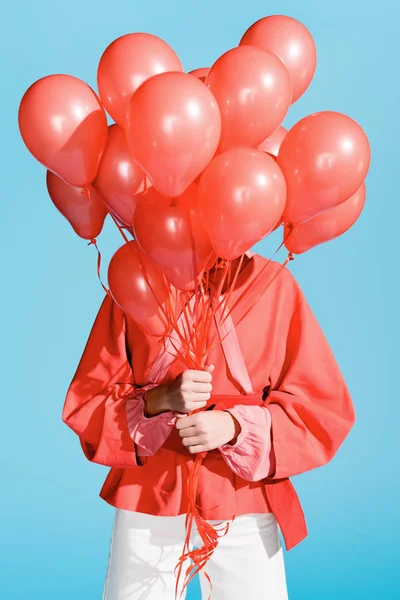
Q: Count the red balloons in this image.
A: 14